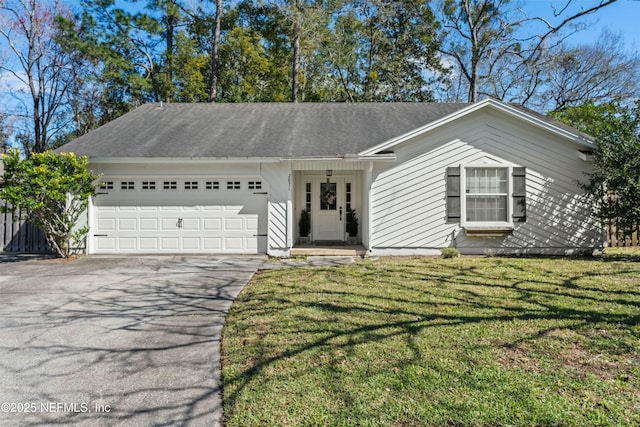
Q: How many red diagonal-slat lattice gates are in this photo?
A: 0